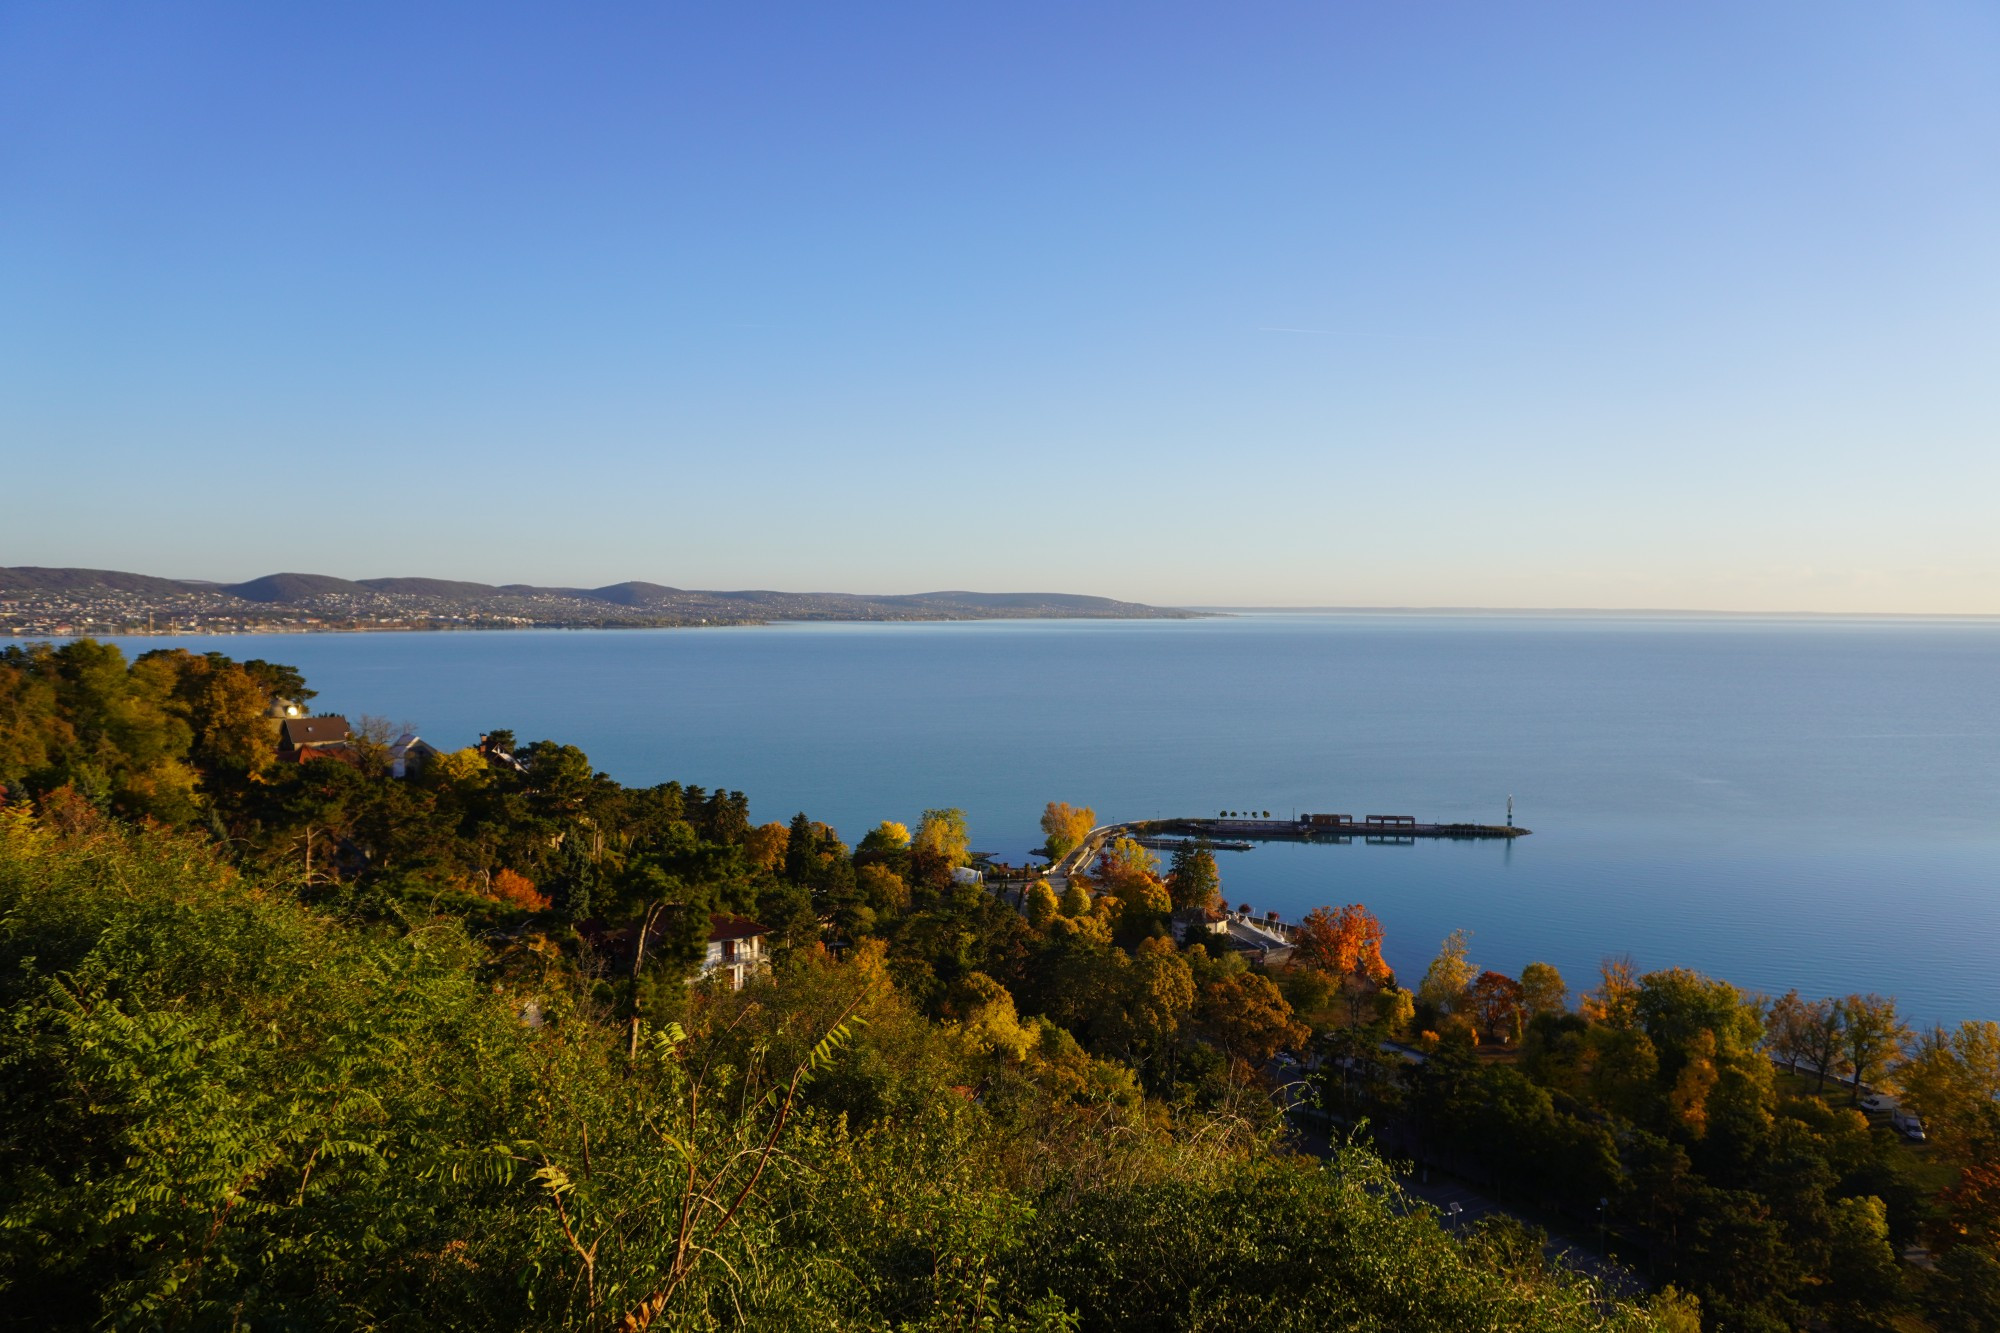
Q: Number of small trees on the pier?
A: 5